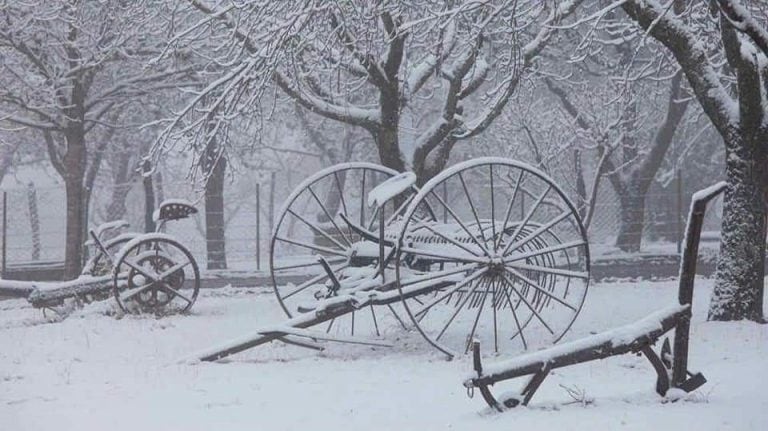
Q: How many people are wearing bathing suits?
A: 0